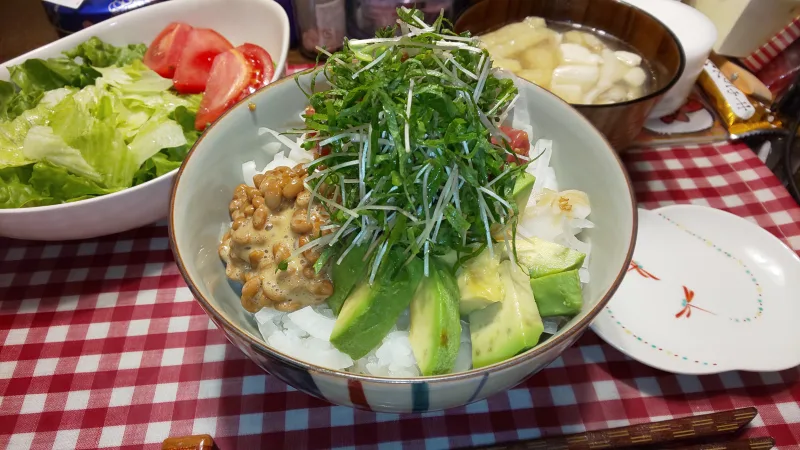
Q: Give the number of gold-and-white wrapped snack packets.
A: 1